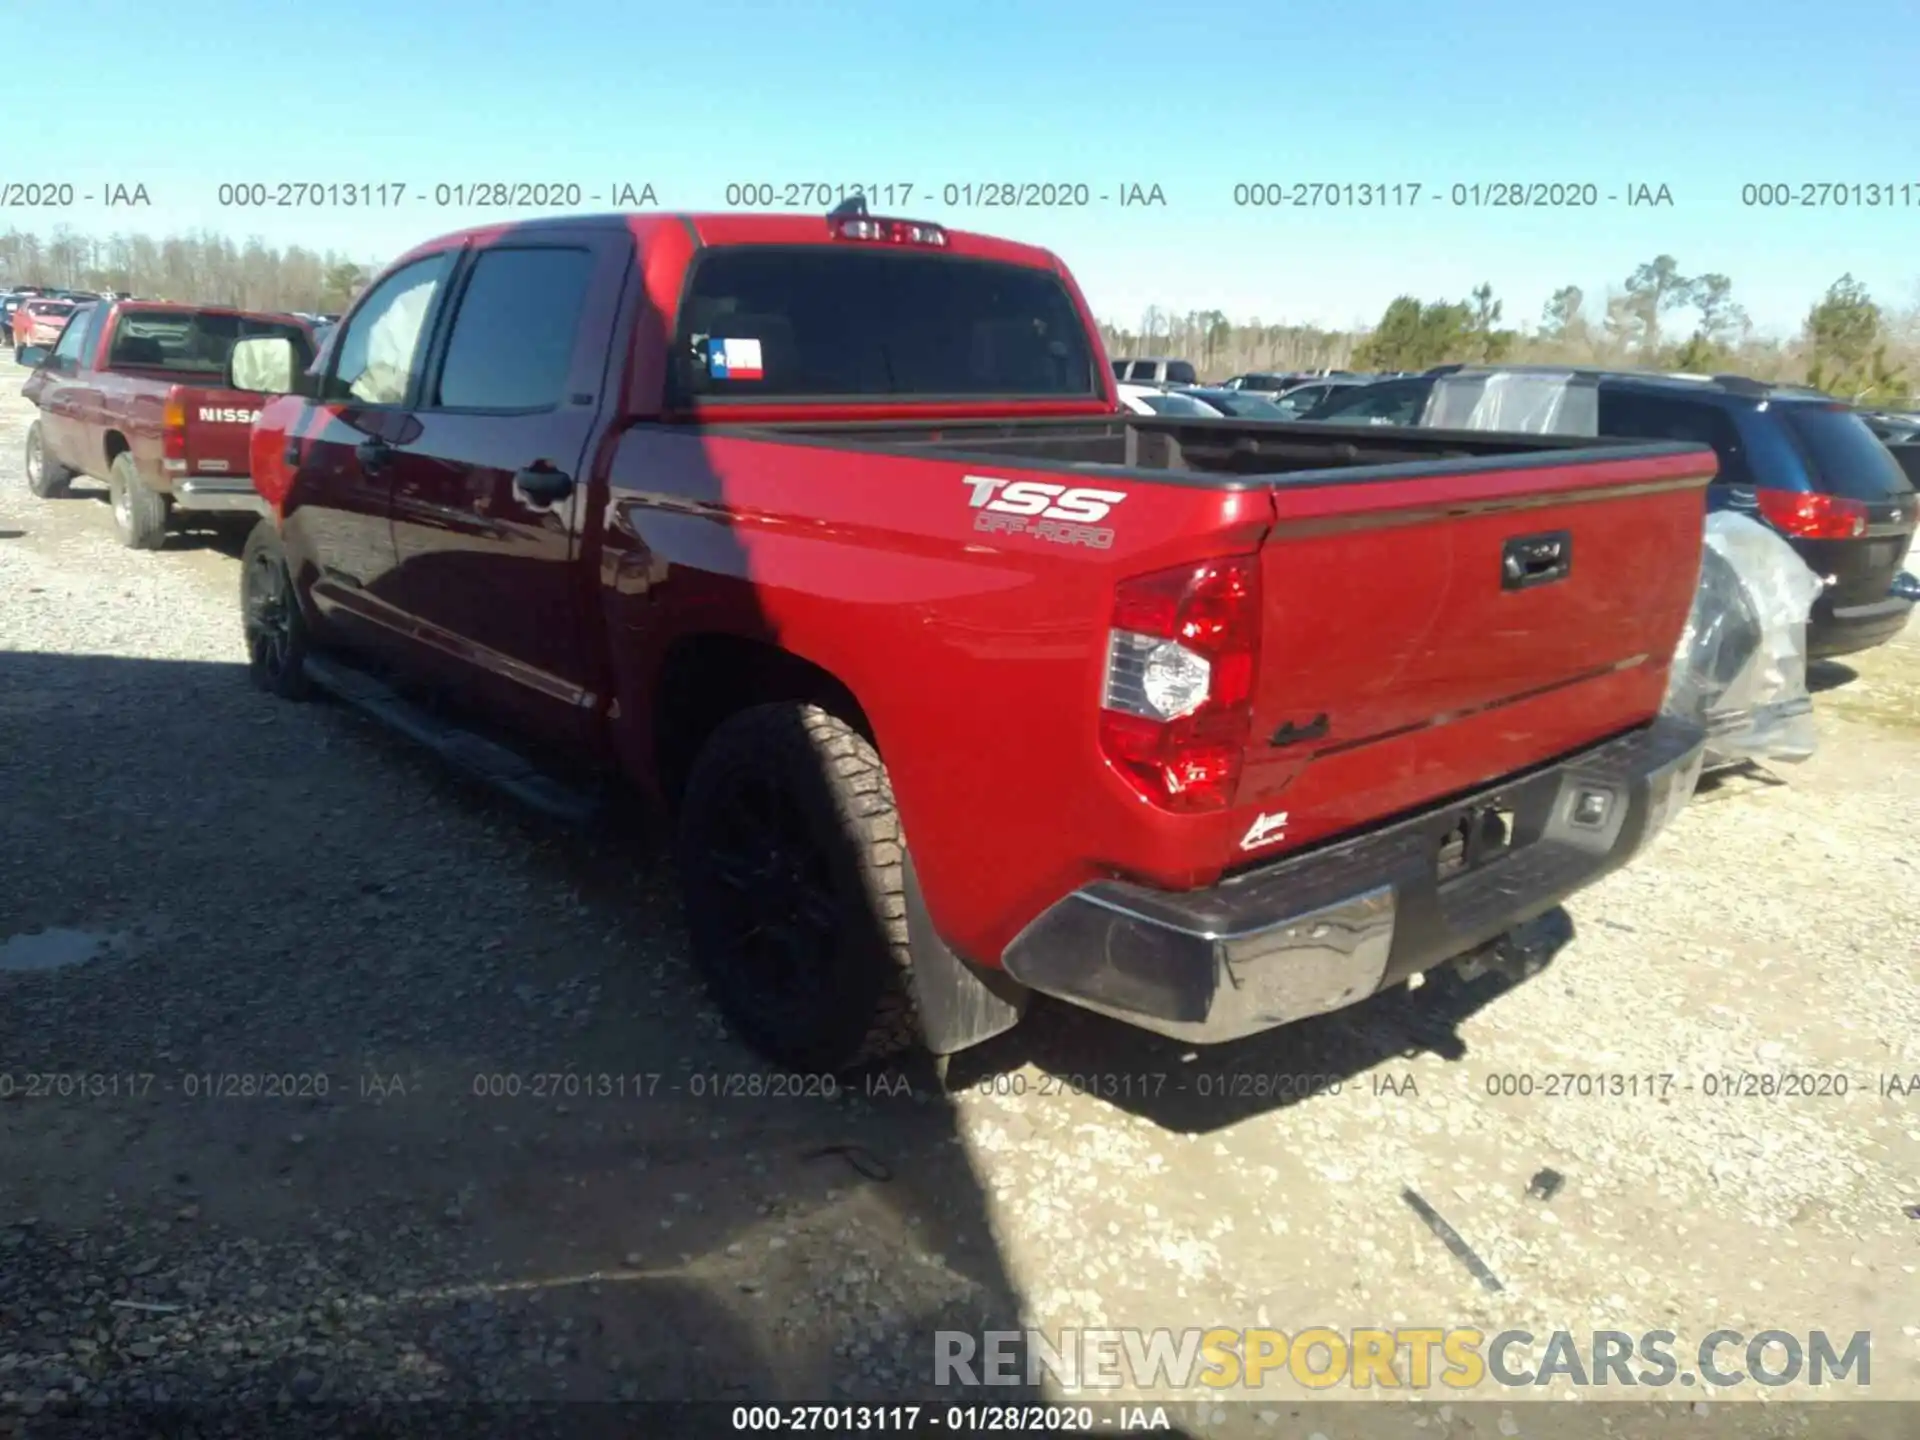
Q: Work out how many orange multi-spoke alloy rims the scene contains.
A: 0